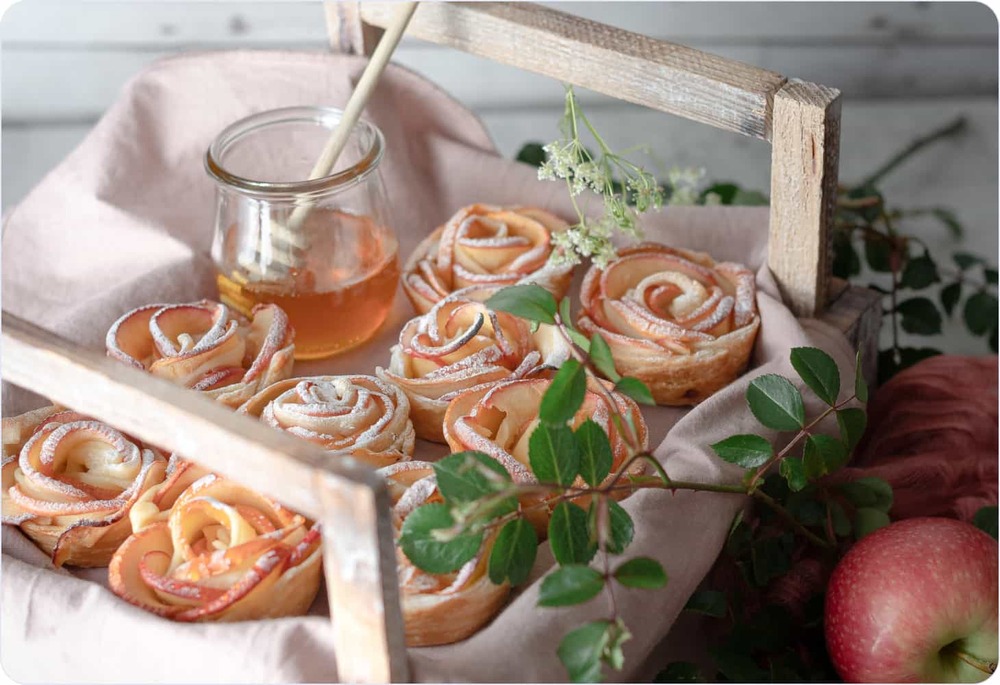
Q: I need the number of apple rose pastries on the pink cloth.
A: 9